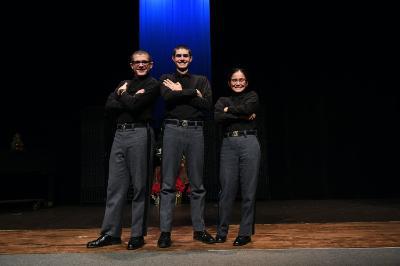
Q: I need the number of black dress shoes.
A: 6